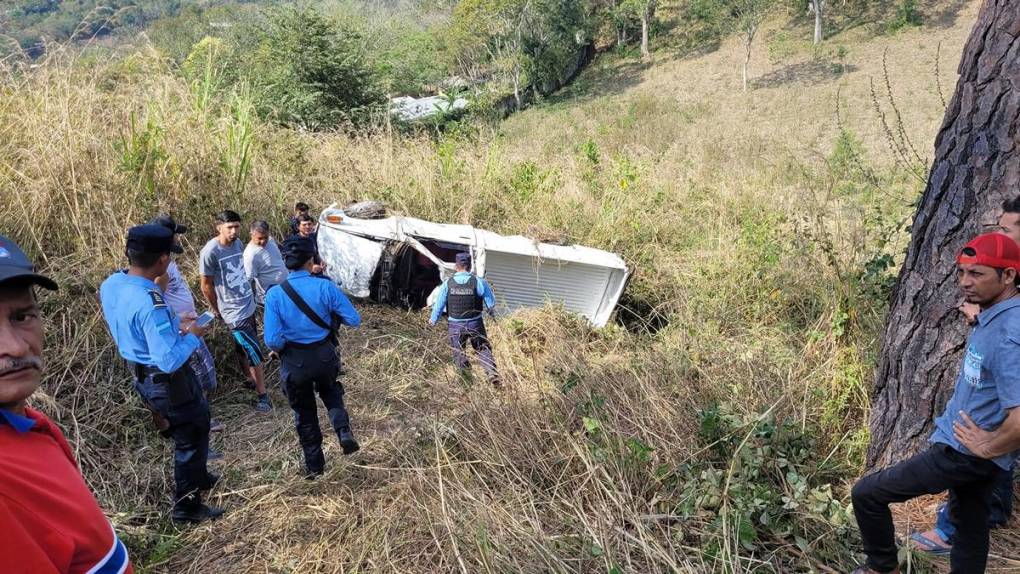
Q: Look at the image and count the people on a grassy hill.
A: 11